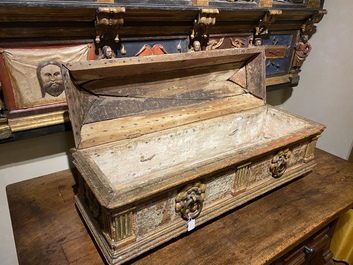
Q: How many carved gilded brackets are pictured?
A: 4